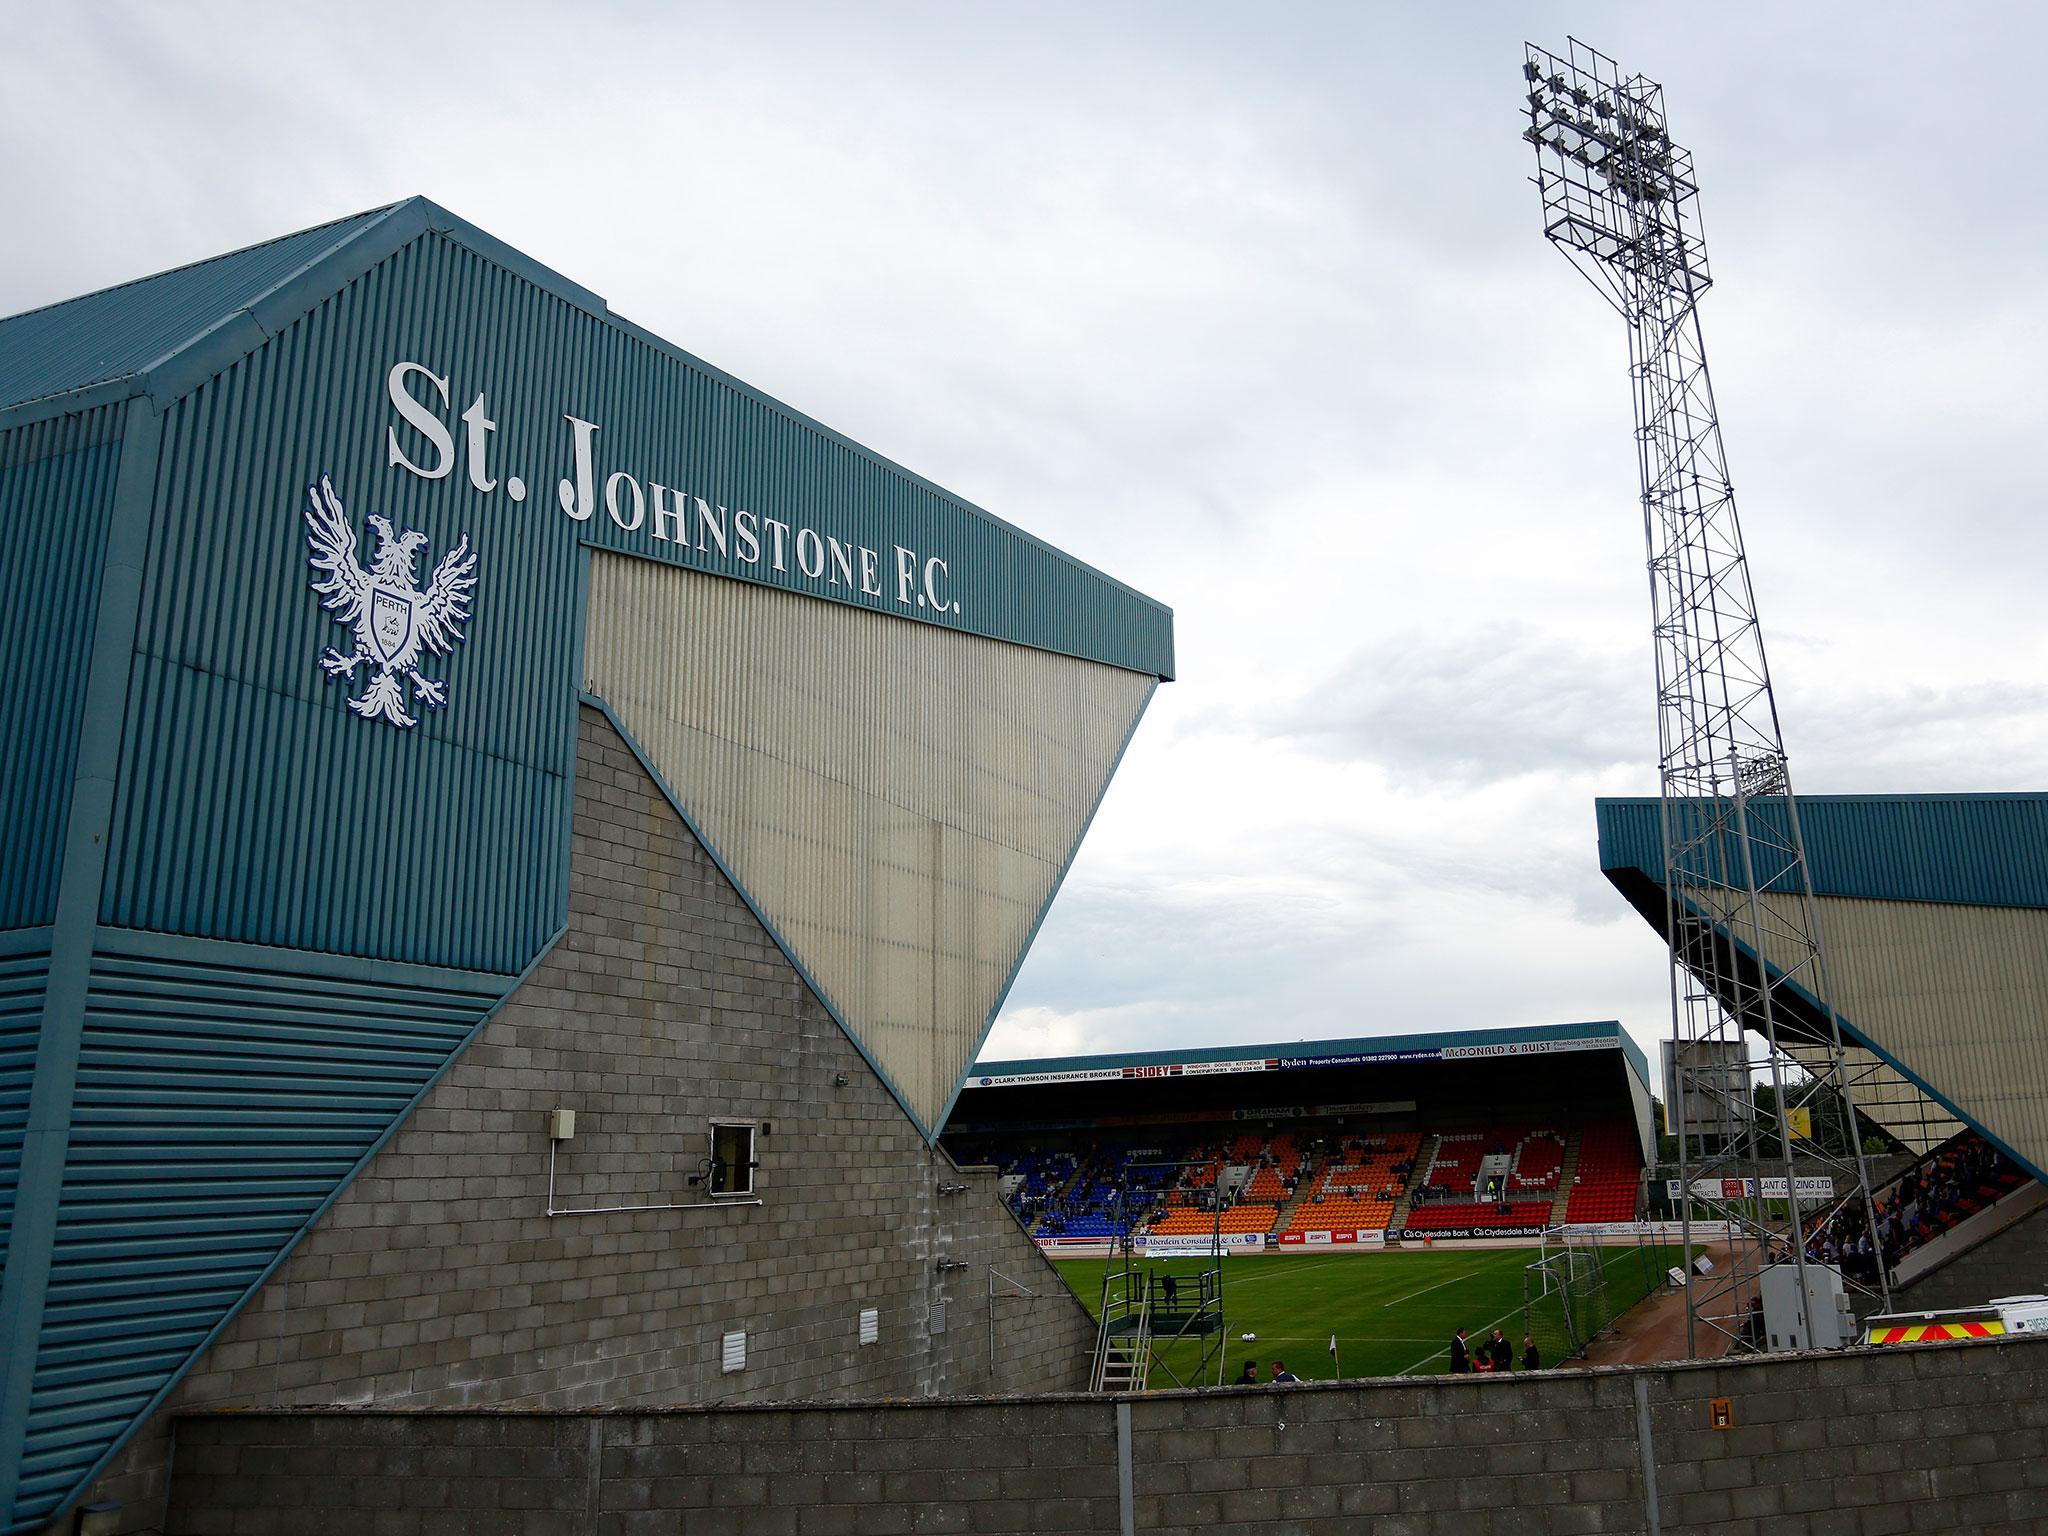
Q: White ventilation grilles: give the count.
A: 2